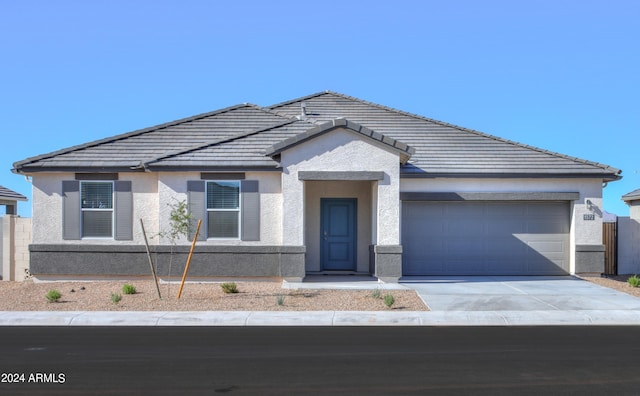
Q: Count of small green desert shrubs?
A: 8